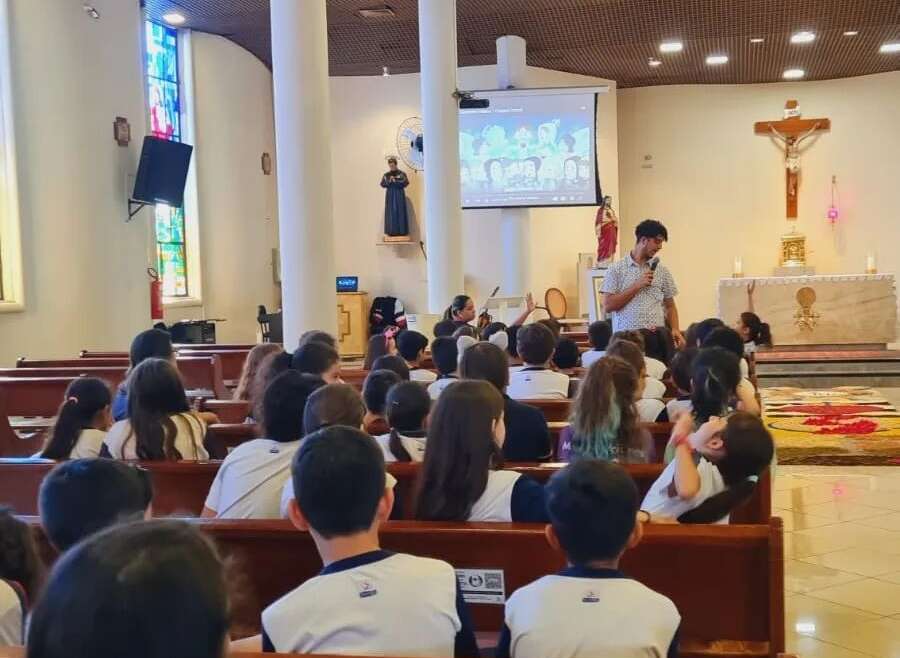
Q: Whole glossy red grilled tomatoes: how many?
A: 0